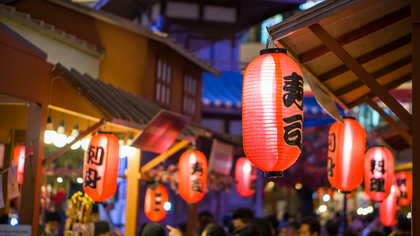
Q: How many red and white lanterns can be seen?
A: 10